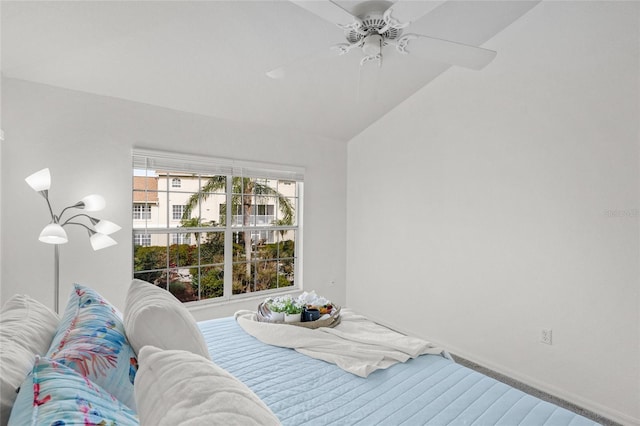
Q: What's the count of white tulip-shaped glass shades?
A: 5